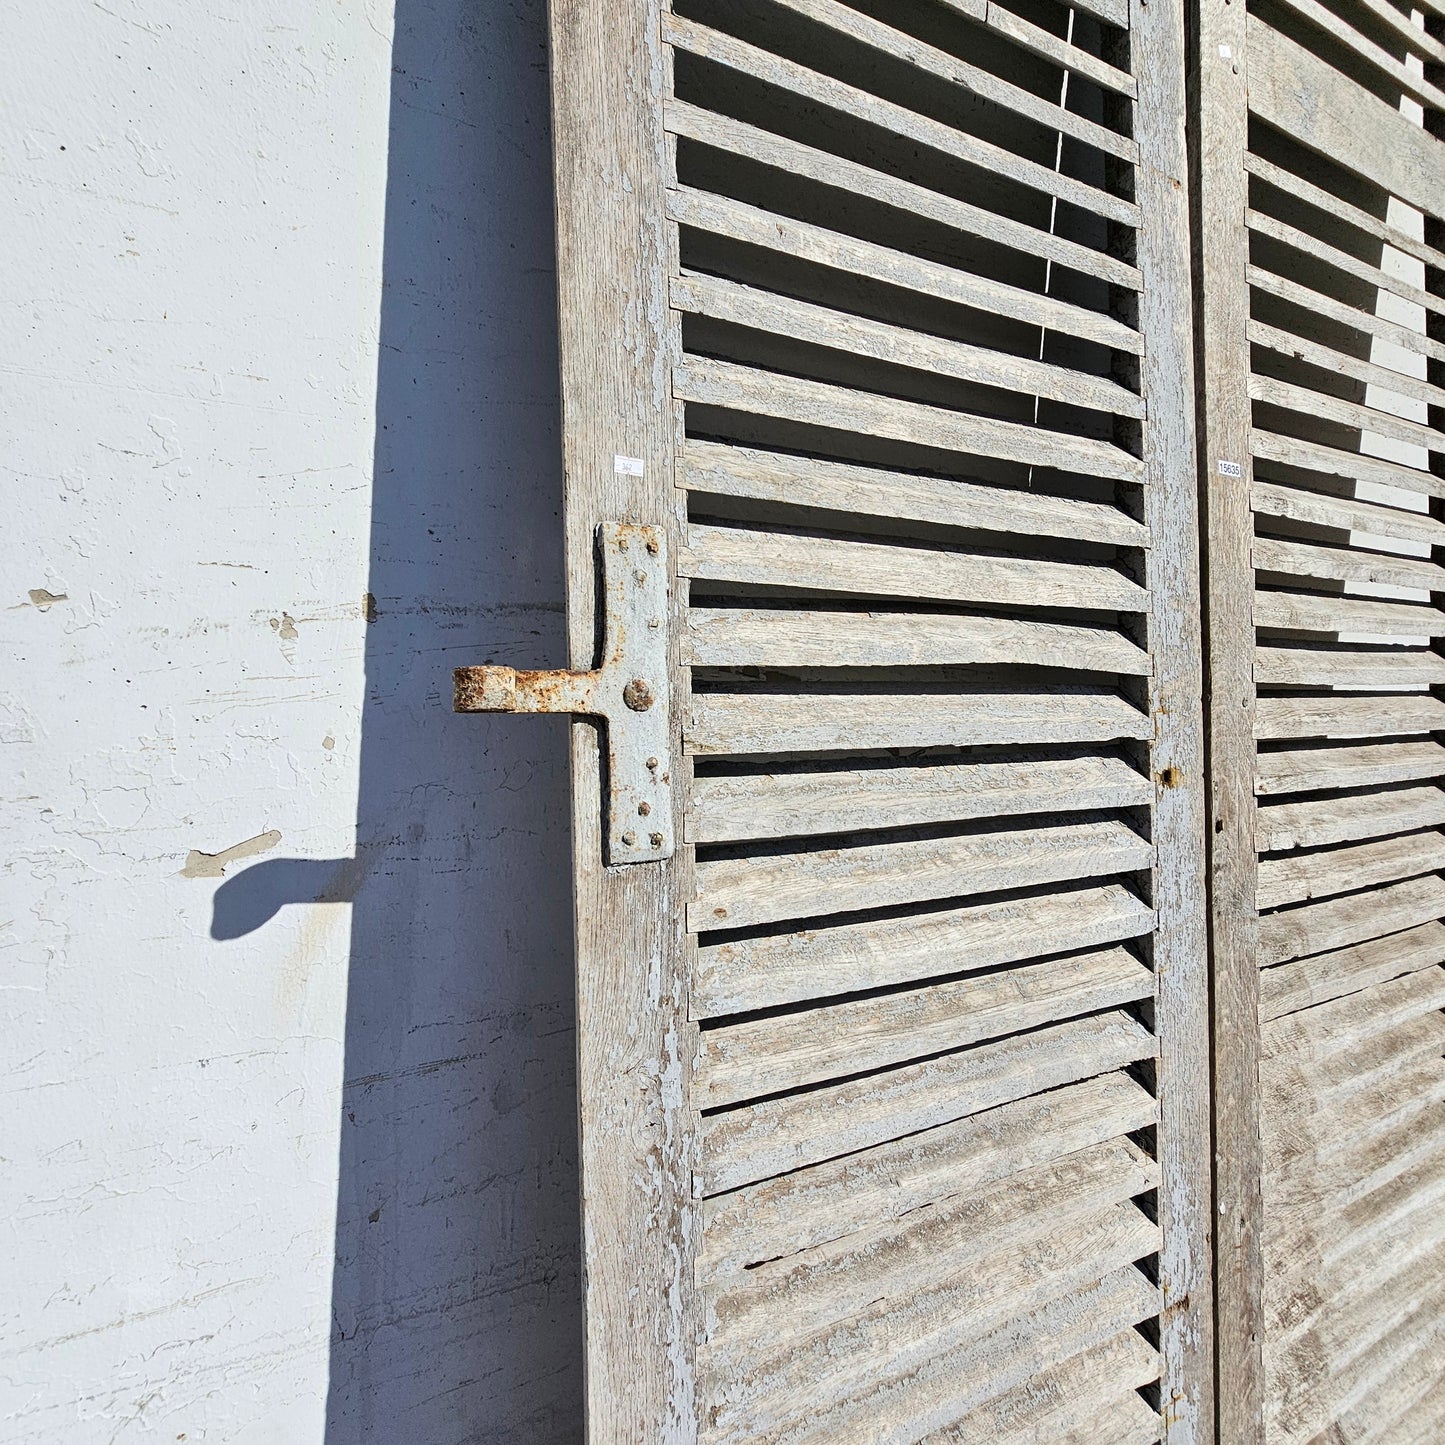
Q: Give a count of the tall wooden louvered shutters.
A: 2